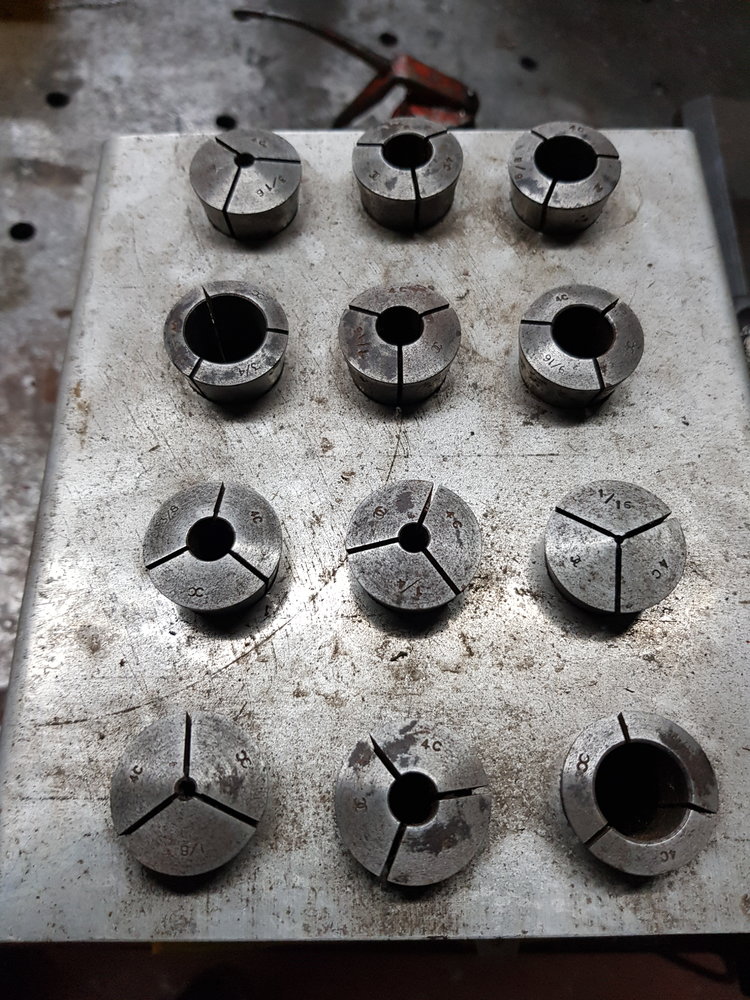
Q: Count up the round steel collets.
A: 12